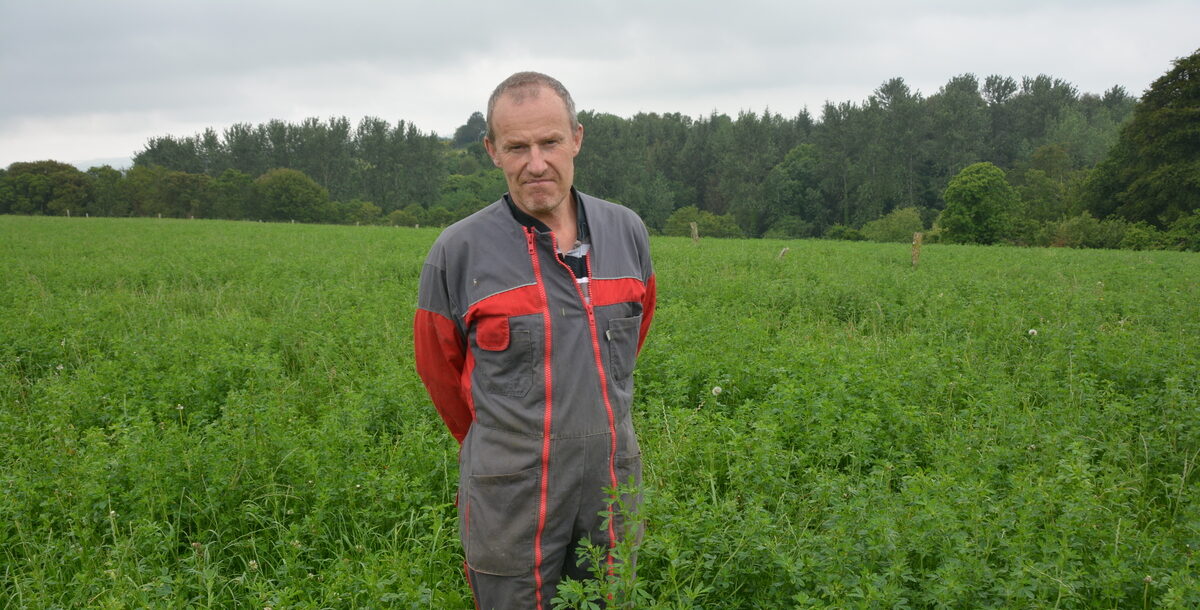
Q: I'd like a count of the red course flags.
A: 0